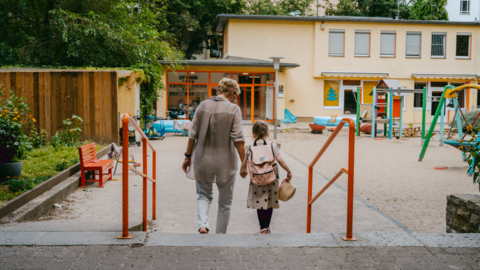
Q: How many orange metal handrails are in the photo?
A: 2